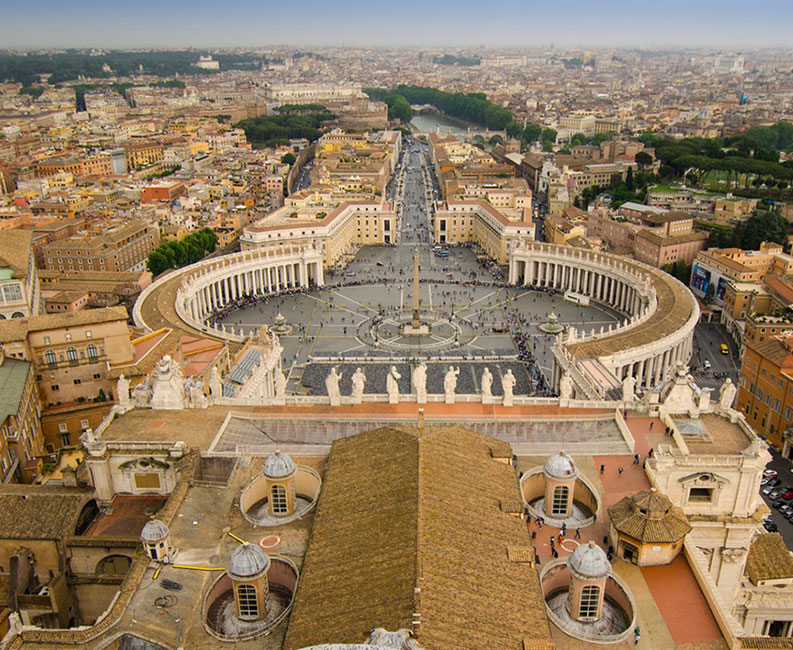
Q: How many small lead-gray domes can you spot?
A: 5